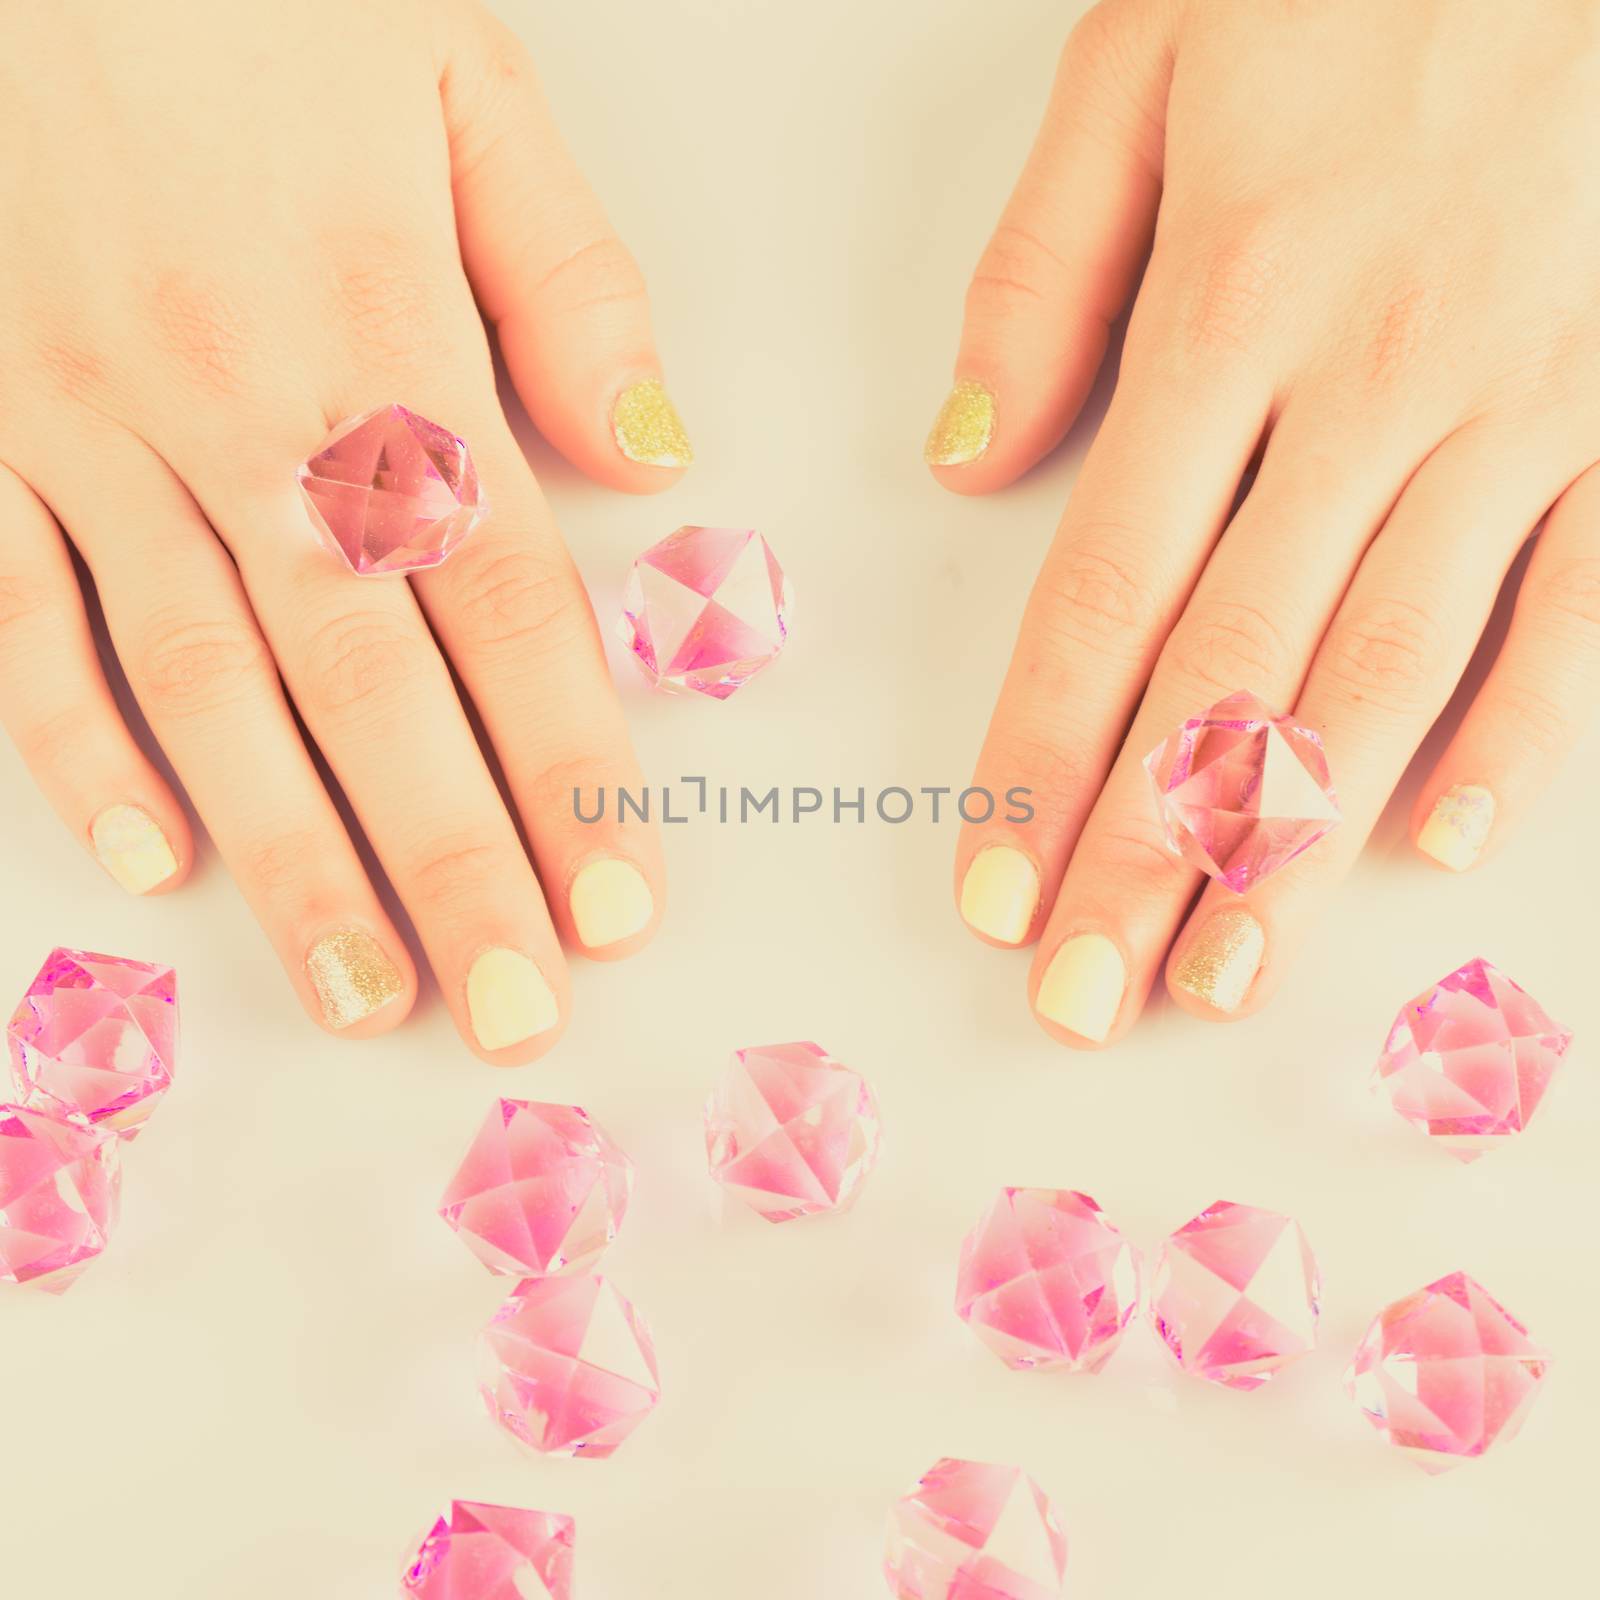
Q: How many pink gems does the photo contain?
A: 14